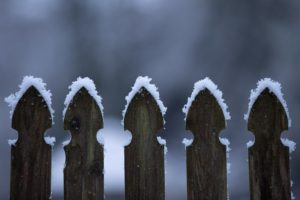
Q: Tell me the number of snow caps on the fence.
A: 5